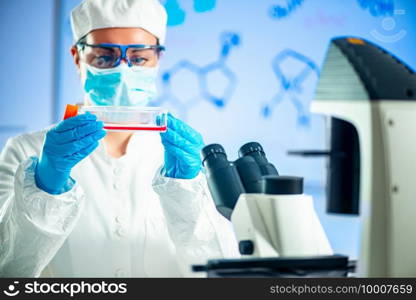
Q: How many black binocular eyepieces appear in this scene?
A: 2